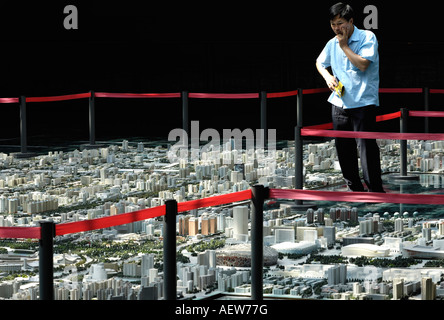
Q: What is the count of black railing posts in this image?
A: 11